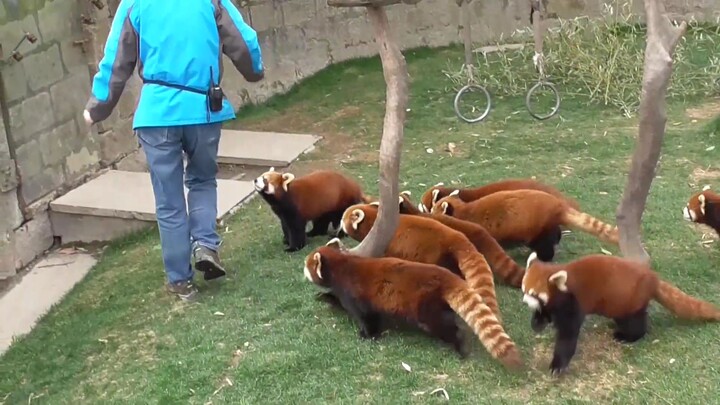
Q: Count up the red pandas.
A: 8